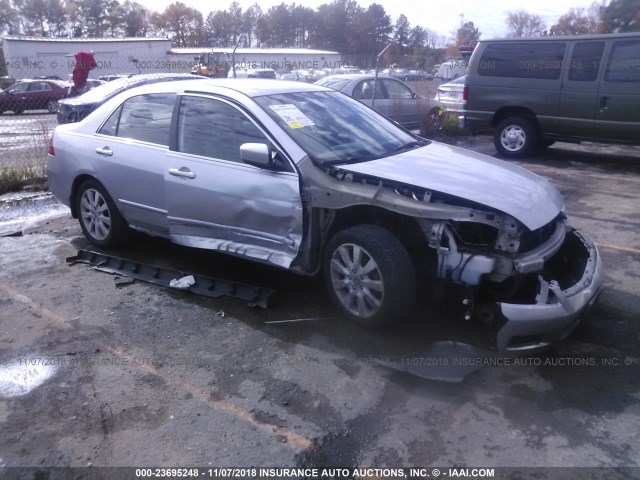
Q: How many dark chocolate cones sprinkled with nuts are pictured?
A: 0